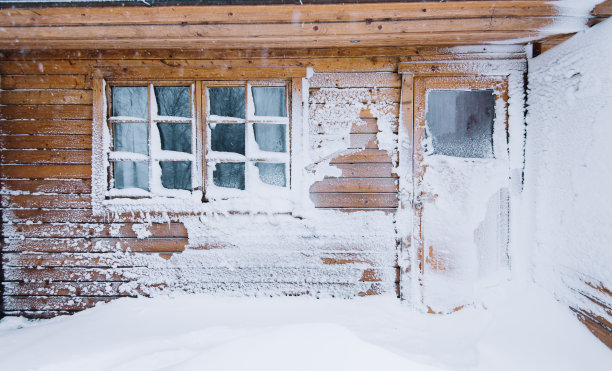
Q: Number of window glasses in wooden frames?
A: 13